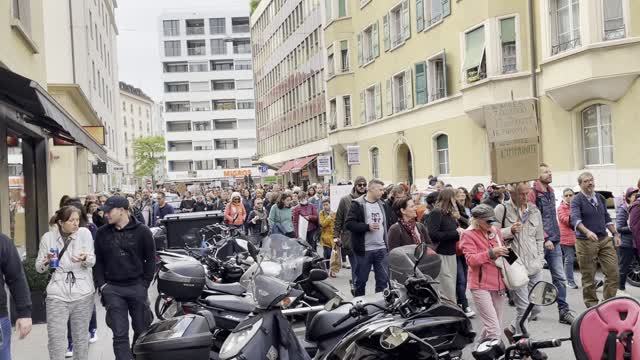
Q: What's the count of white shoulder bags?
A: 1